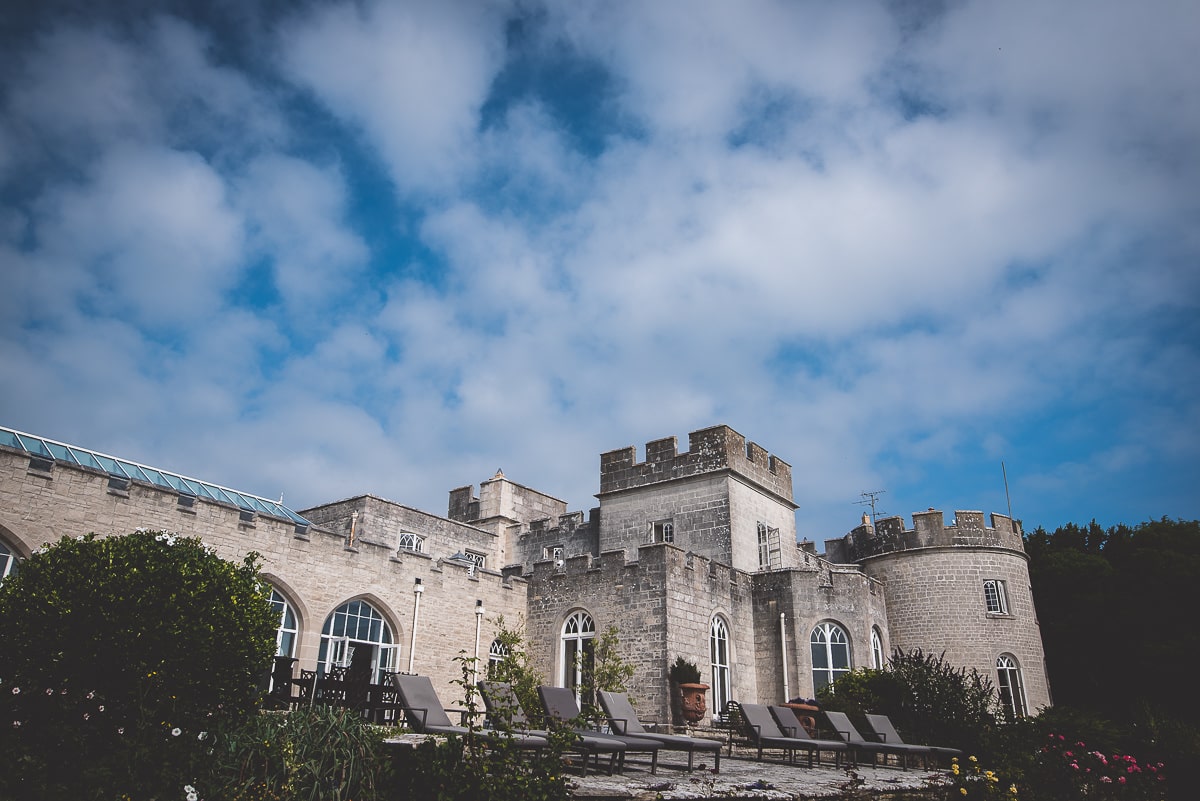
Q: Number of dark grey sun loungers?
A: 8